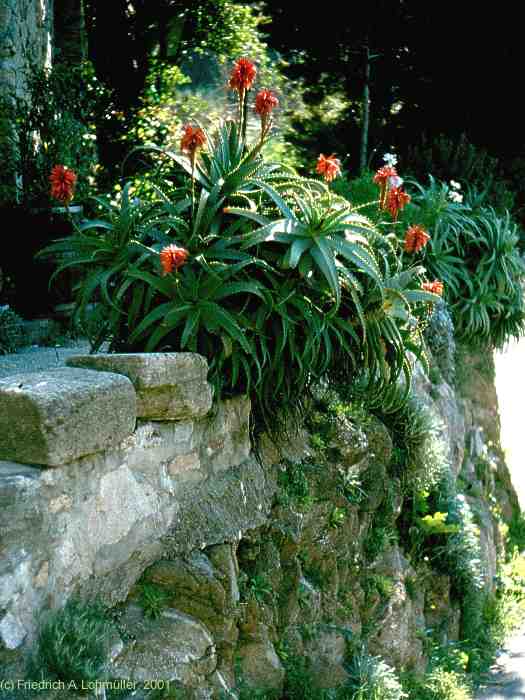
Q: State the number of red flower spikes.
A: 10